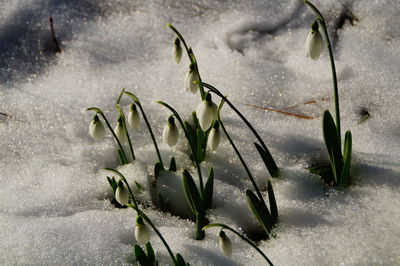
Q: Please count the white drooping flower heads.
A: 12